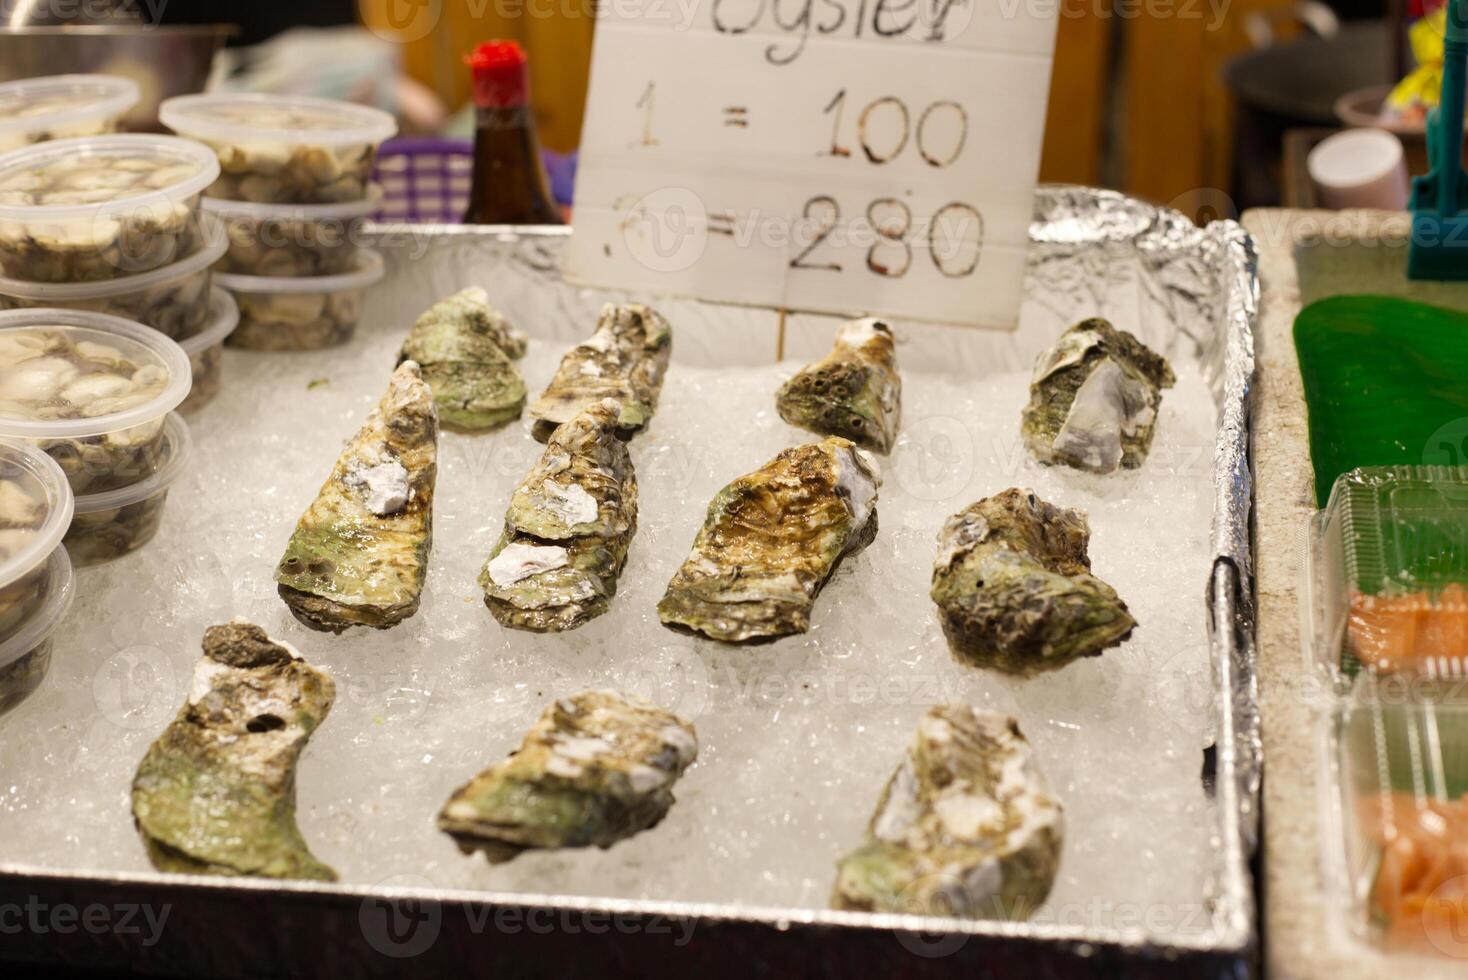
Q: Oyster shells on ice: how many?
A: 11